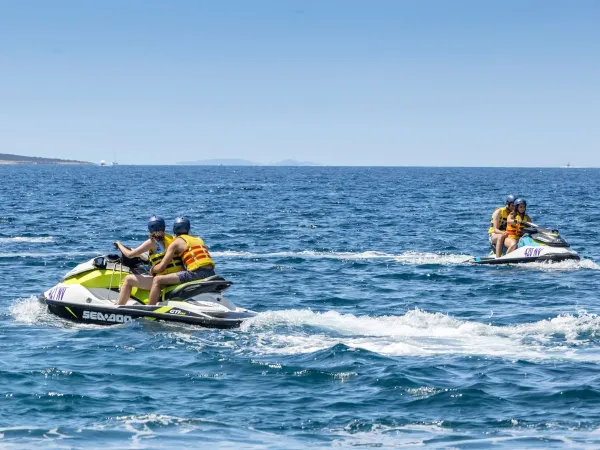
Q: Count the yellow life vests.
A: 4